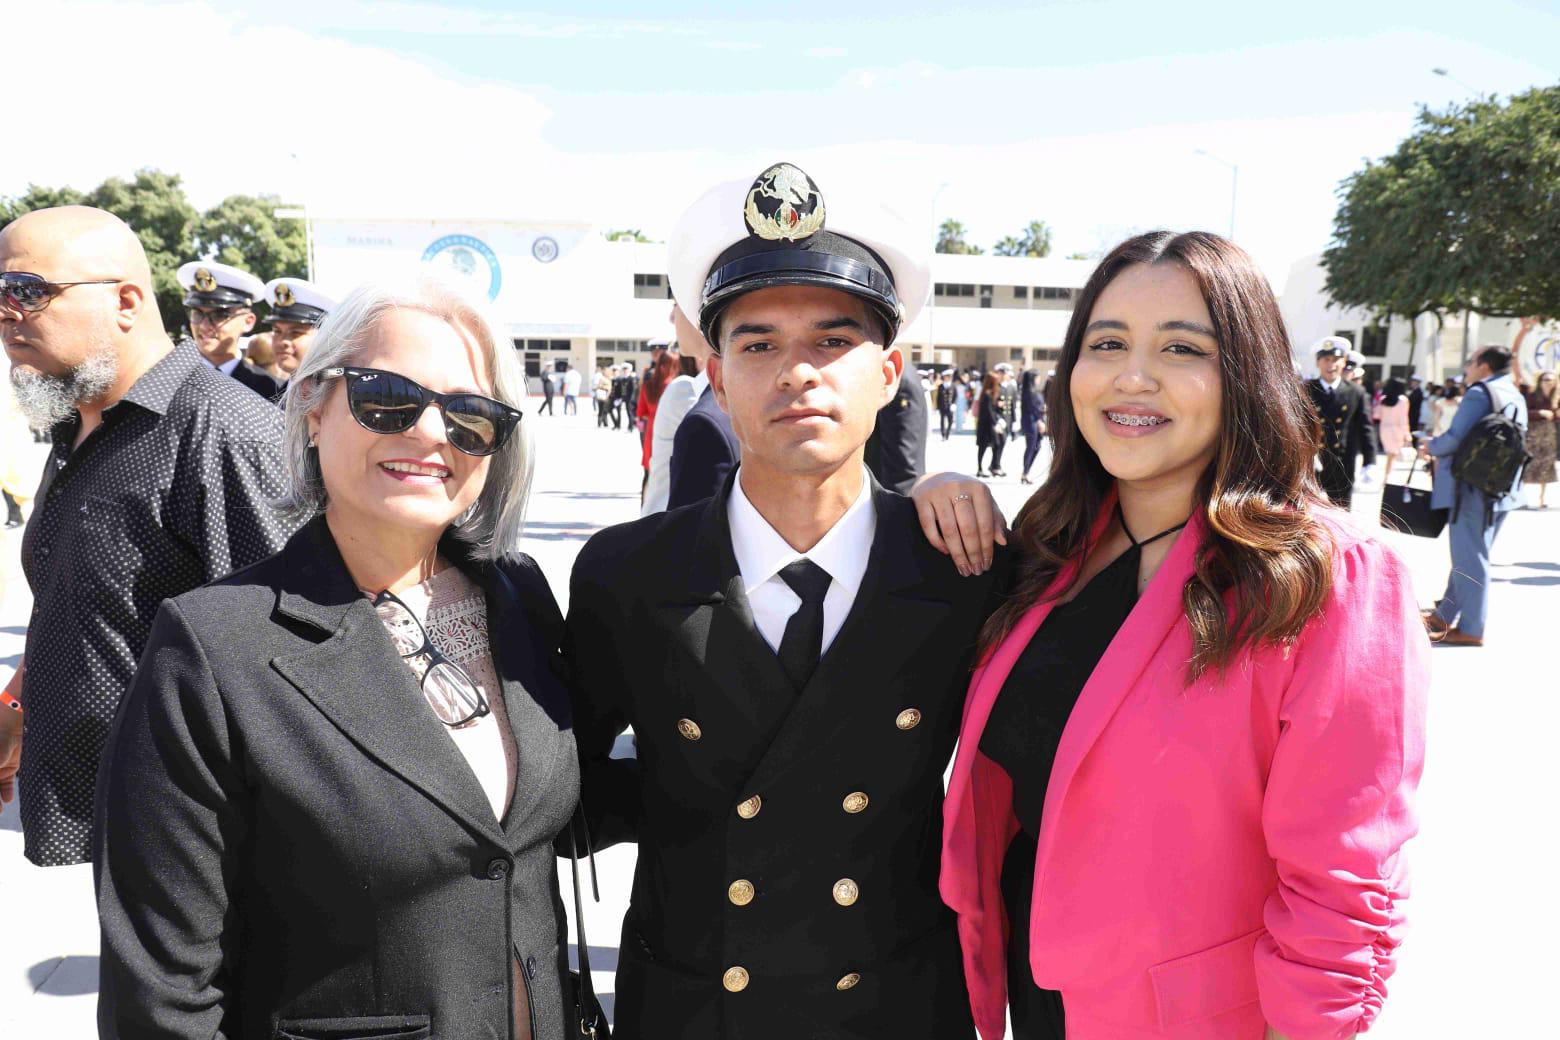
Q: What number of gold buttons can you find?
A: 8